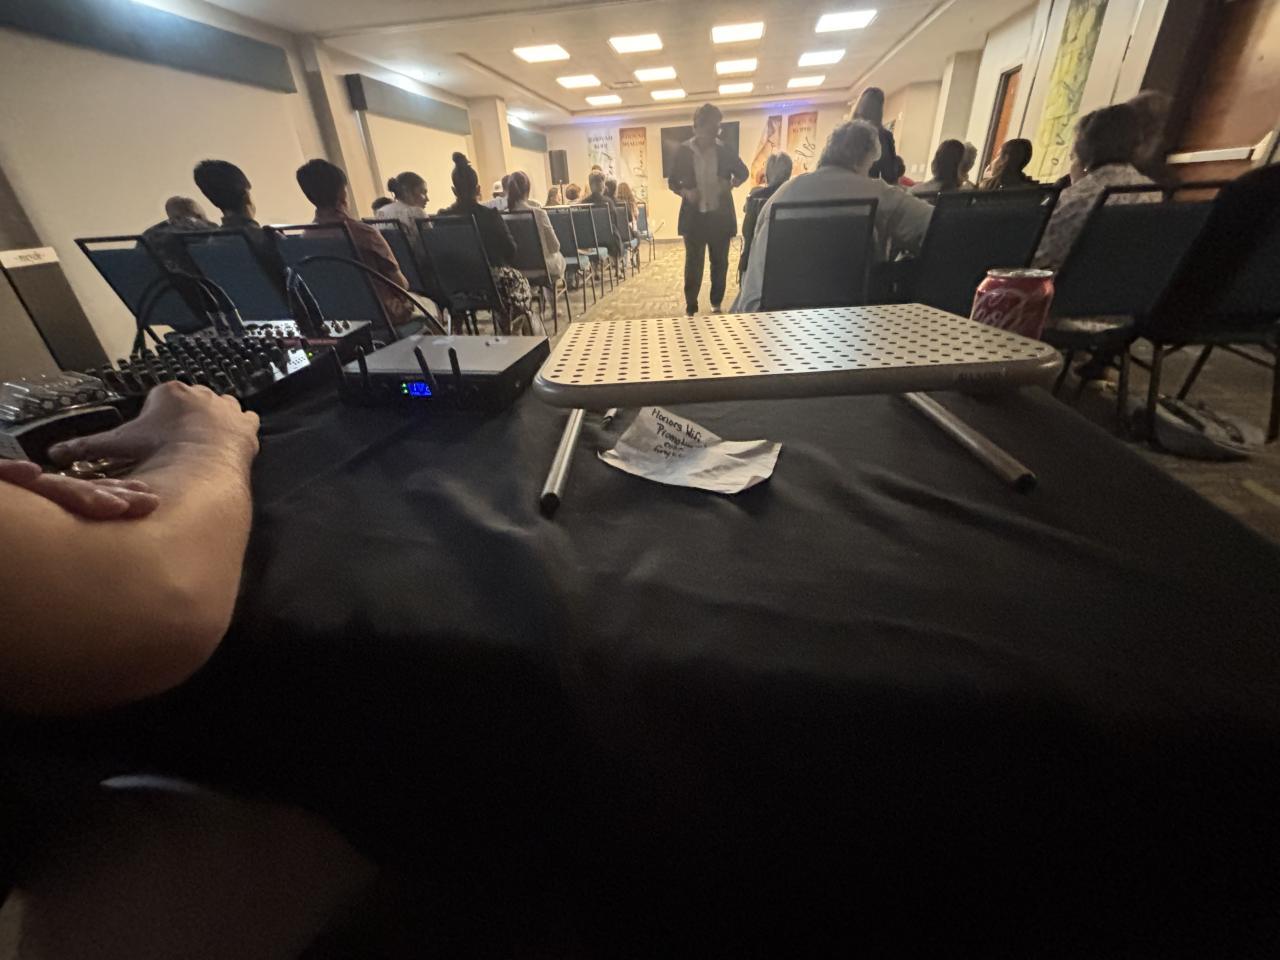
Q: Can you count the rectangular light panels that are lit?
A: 12